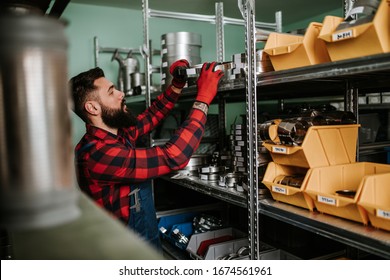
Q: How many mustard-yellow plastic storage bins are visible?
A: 6